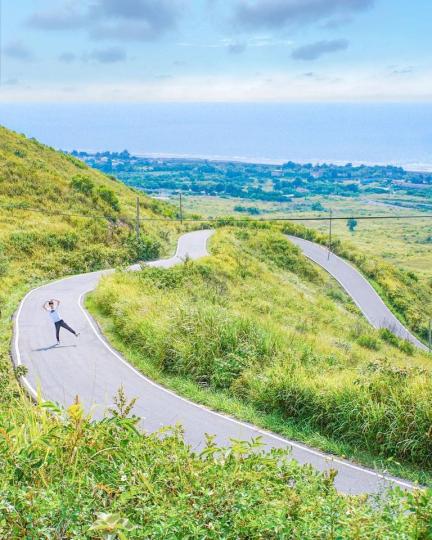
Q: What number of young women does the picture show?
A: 1